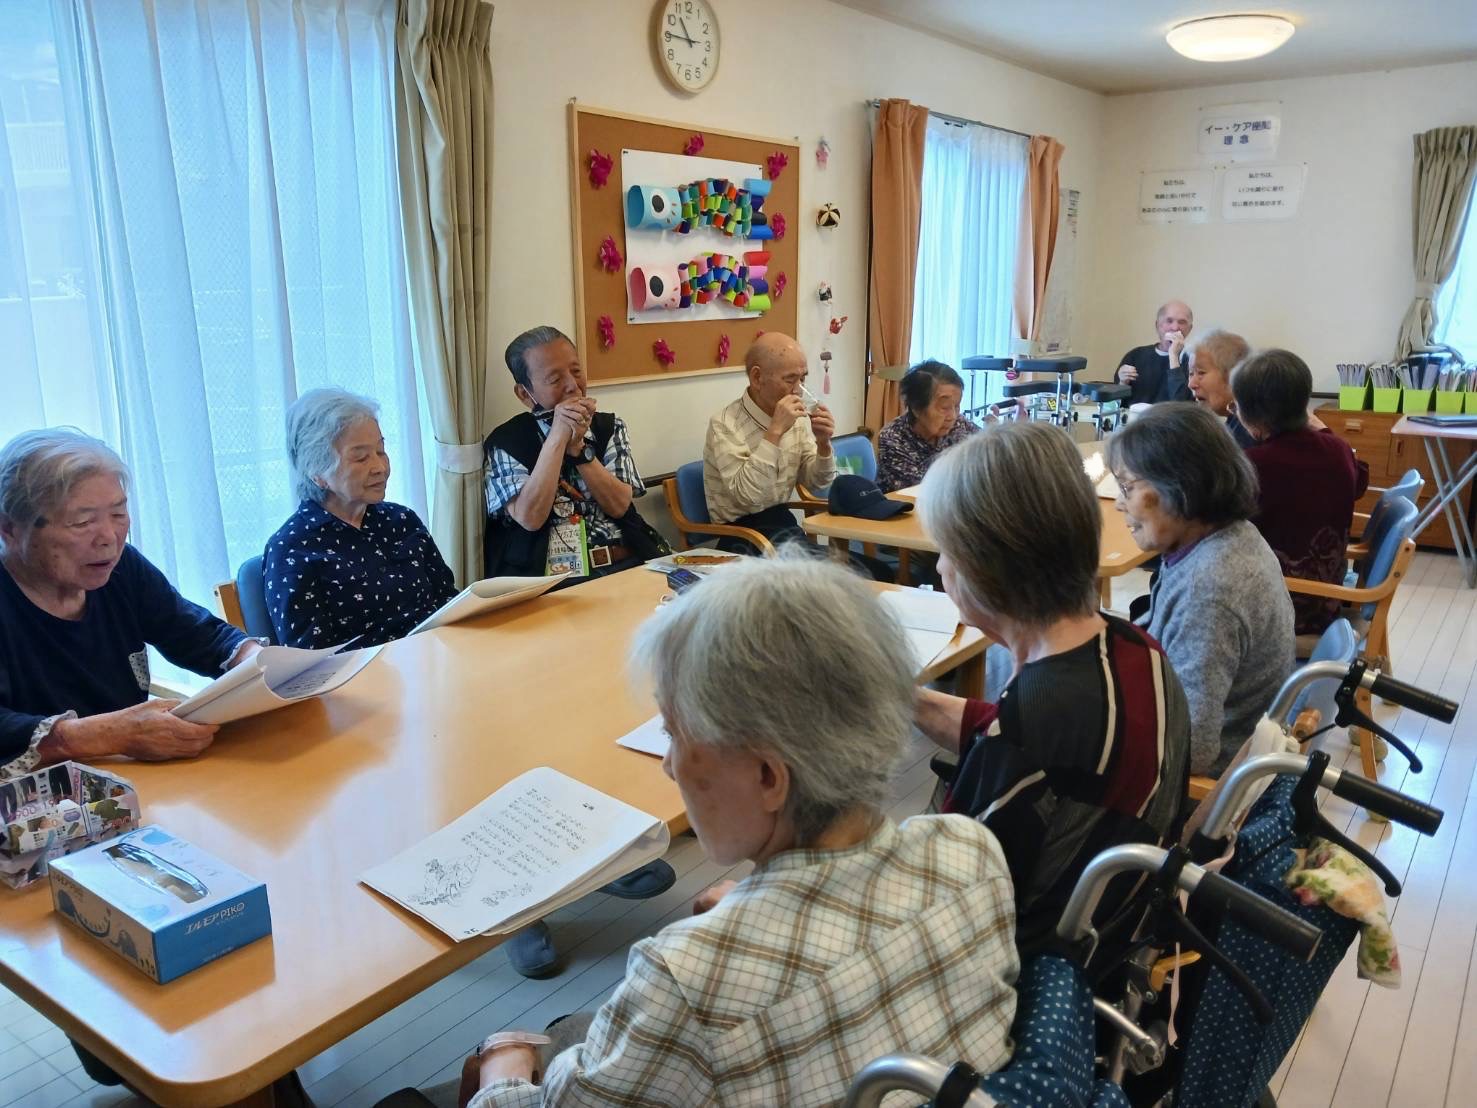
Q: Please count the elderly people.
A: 11